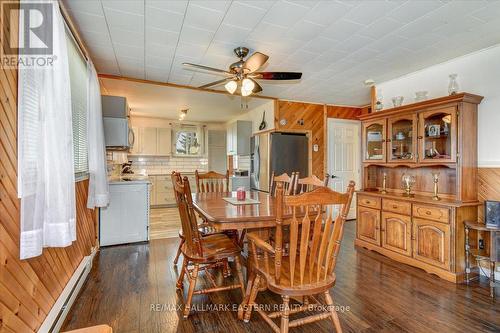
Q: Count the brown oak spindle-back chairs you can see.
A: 6